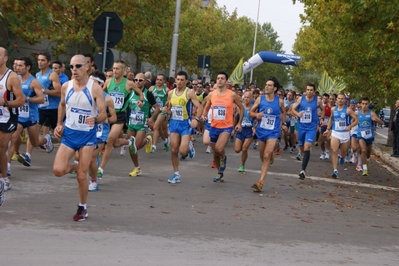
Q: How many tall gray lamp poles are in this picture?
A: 2